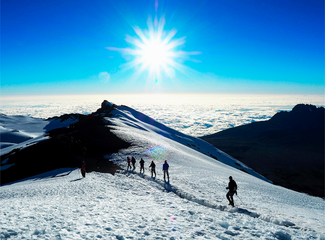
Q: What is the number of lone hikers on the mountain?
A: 2